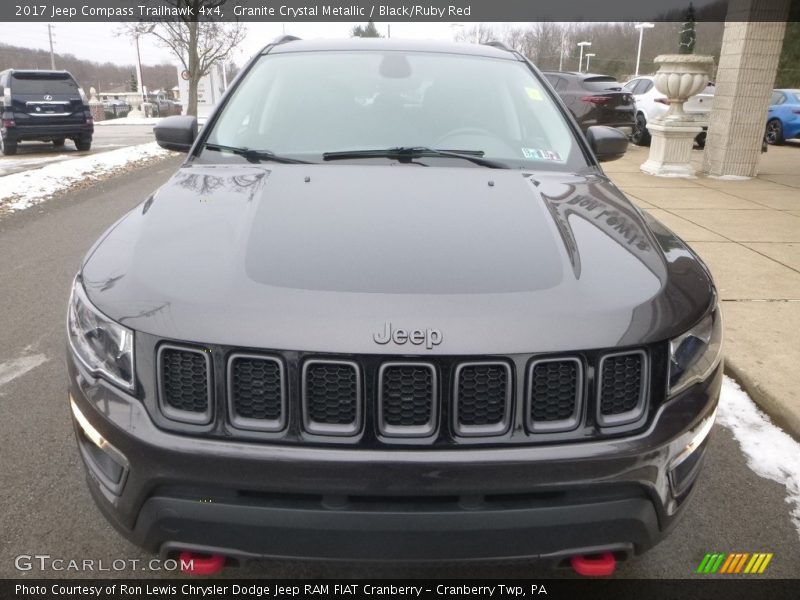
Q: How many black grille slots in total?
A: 7